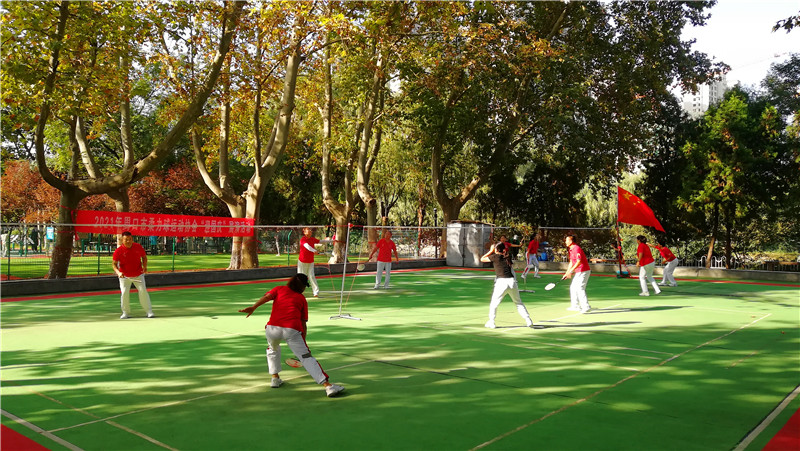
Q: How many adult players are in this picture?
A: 10